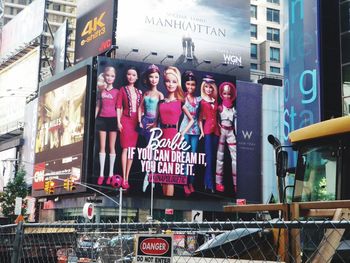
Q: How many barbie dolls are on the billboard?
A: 7